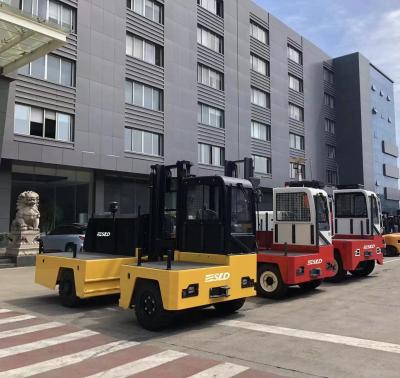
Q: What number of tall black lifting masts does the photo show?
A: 2